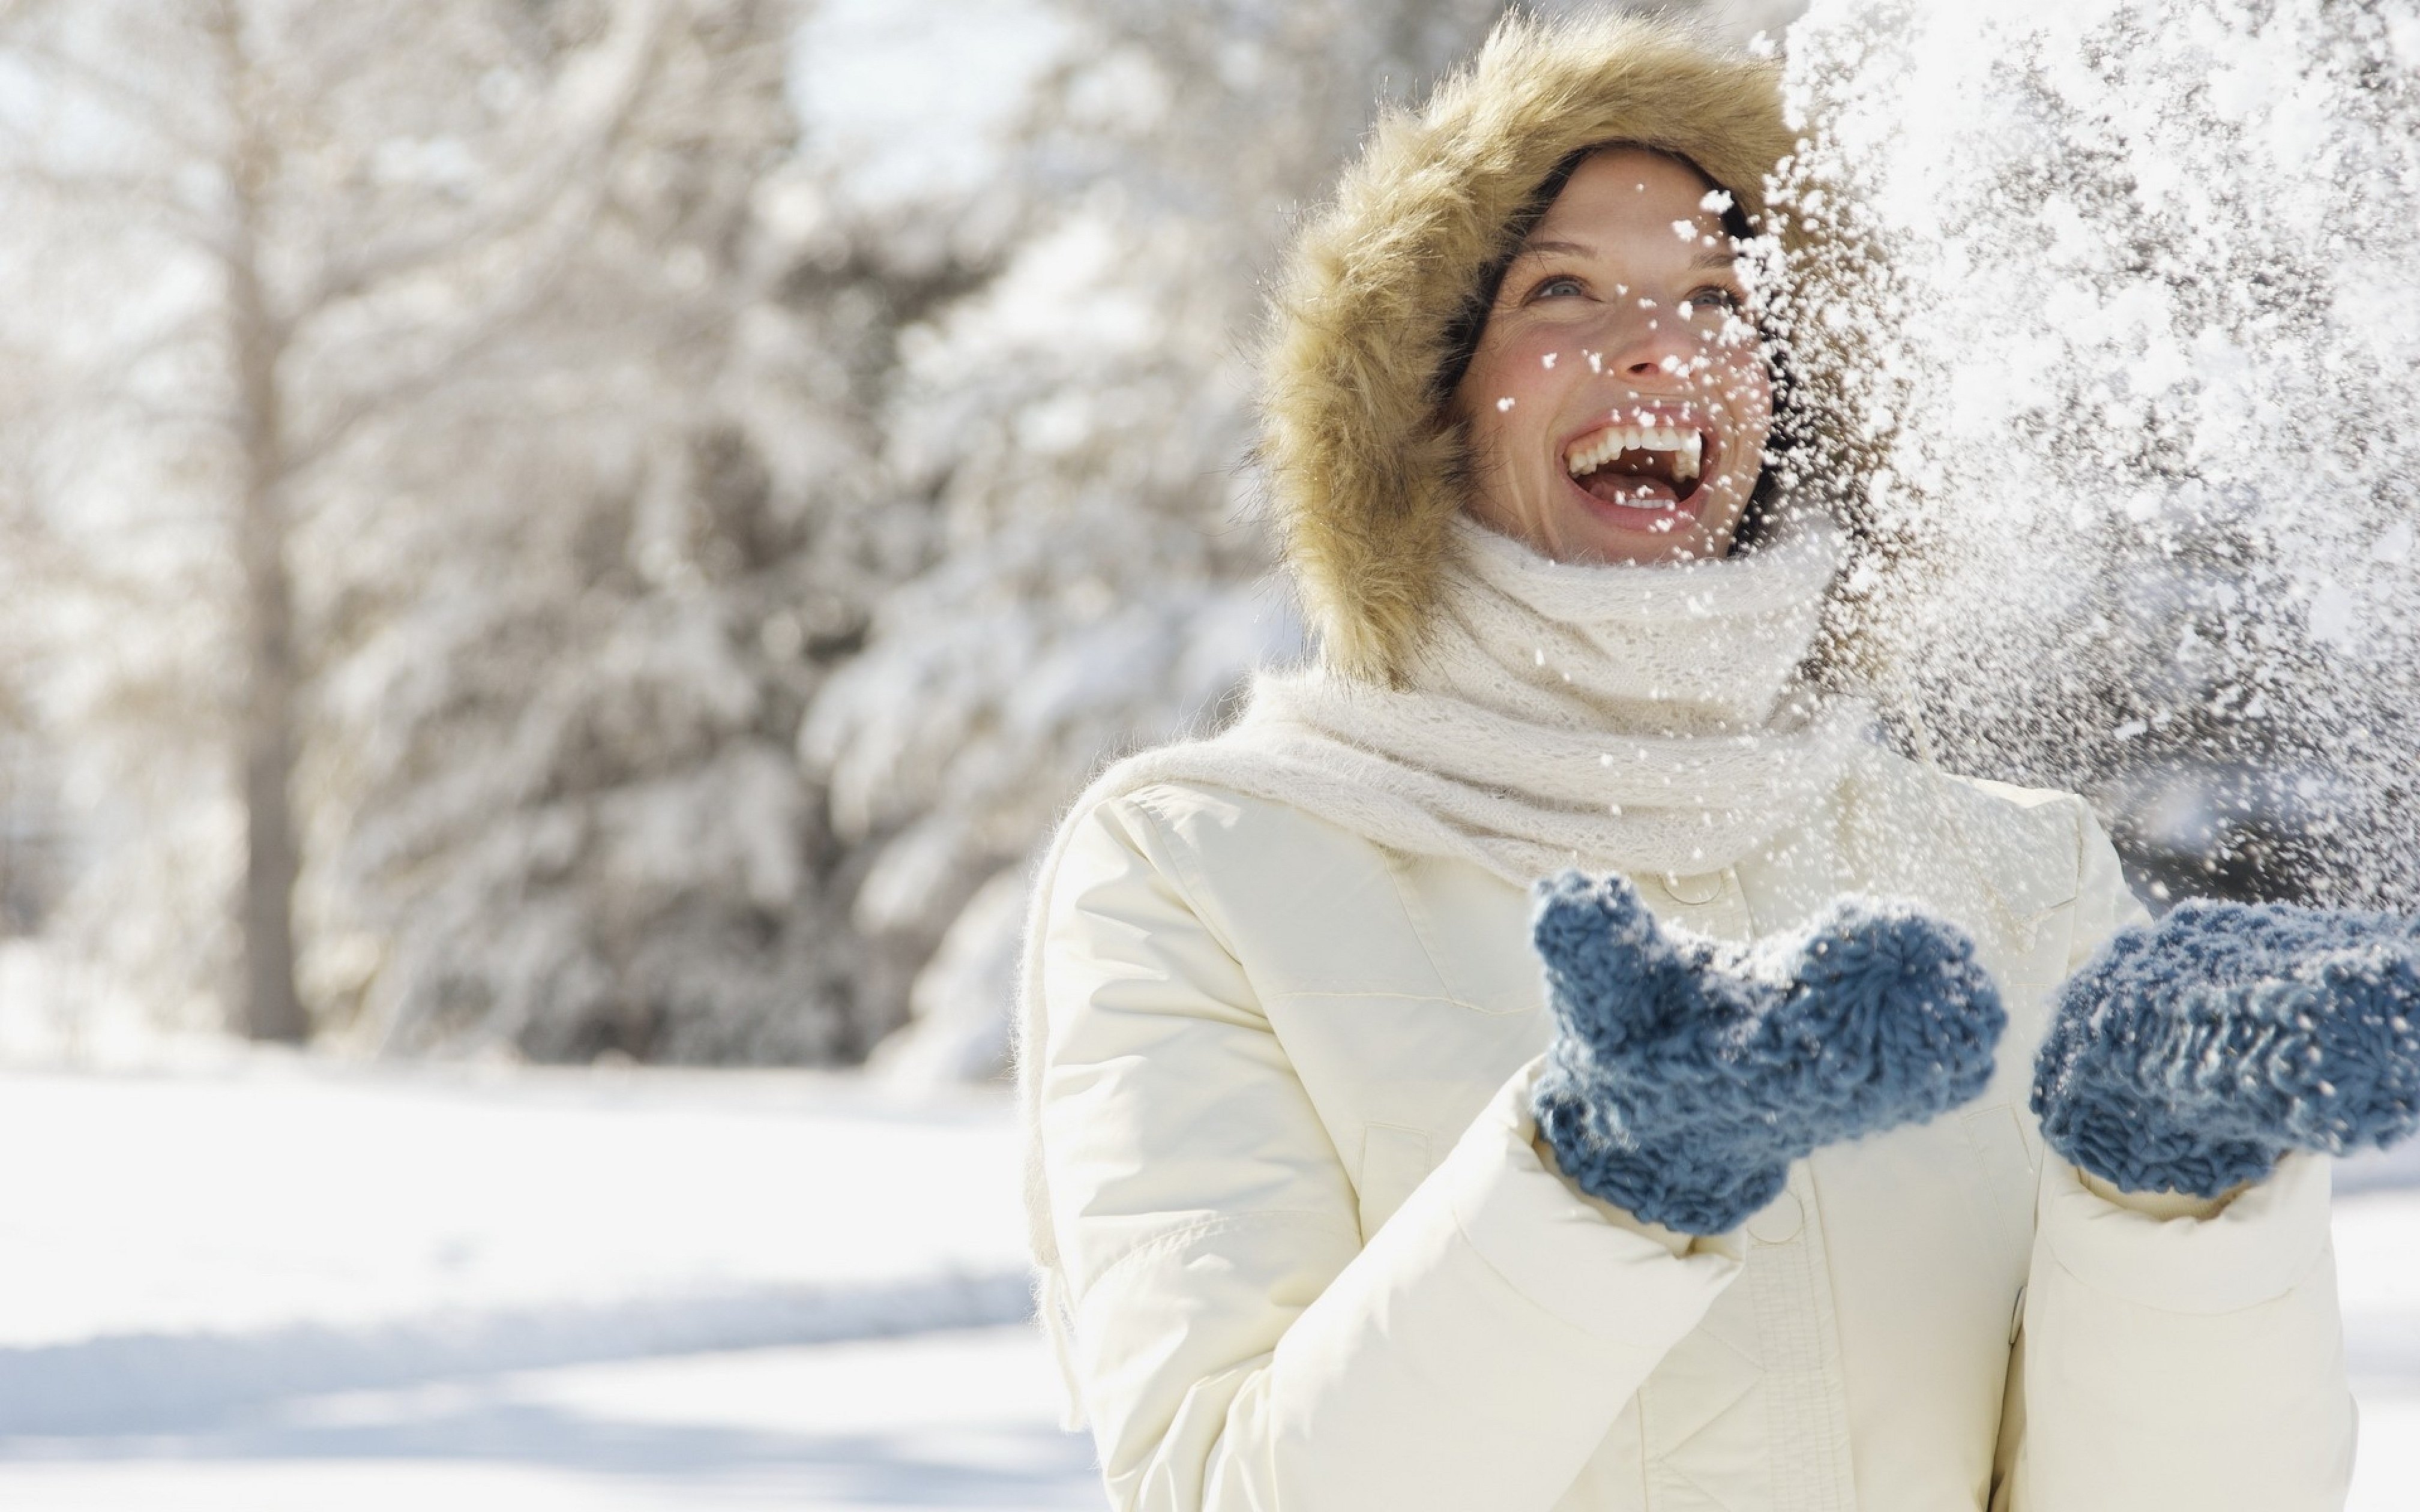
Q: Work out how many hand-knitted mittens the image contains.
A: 2